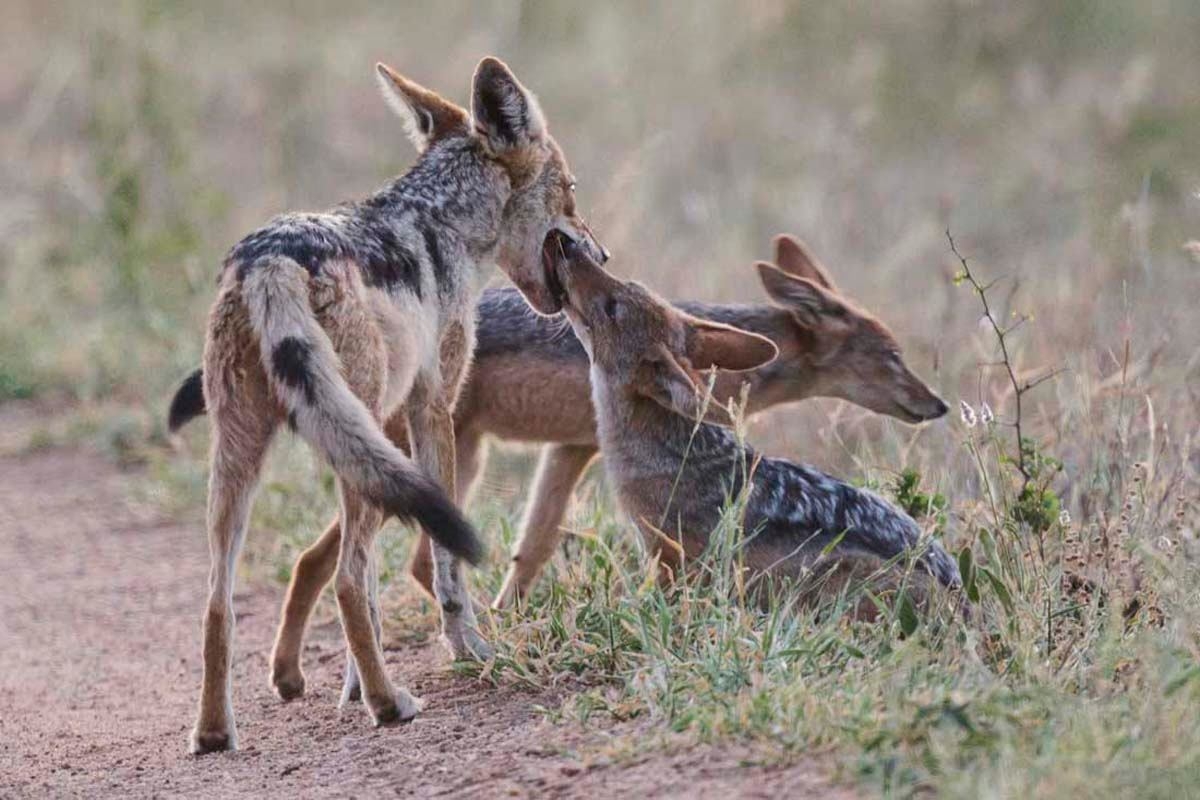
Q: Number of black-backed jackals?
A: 3